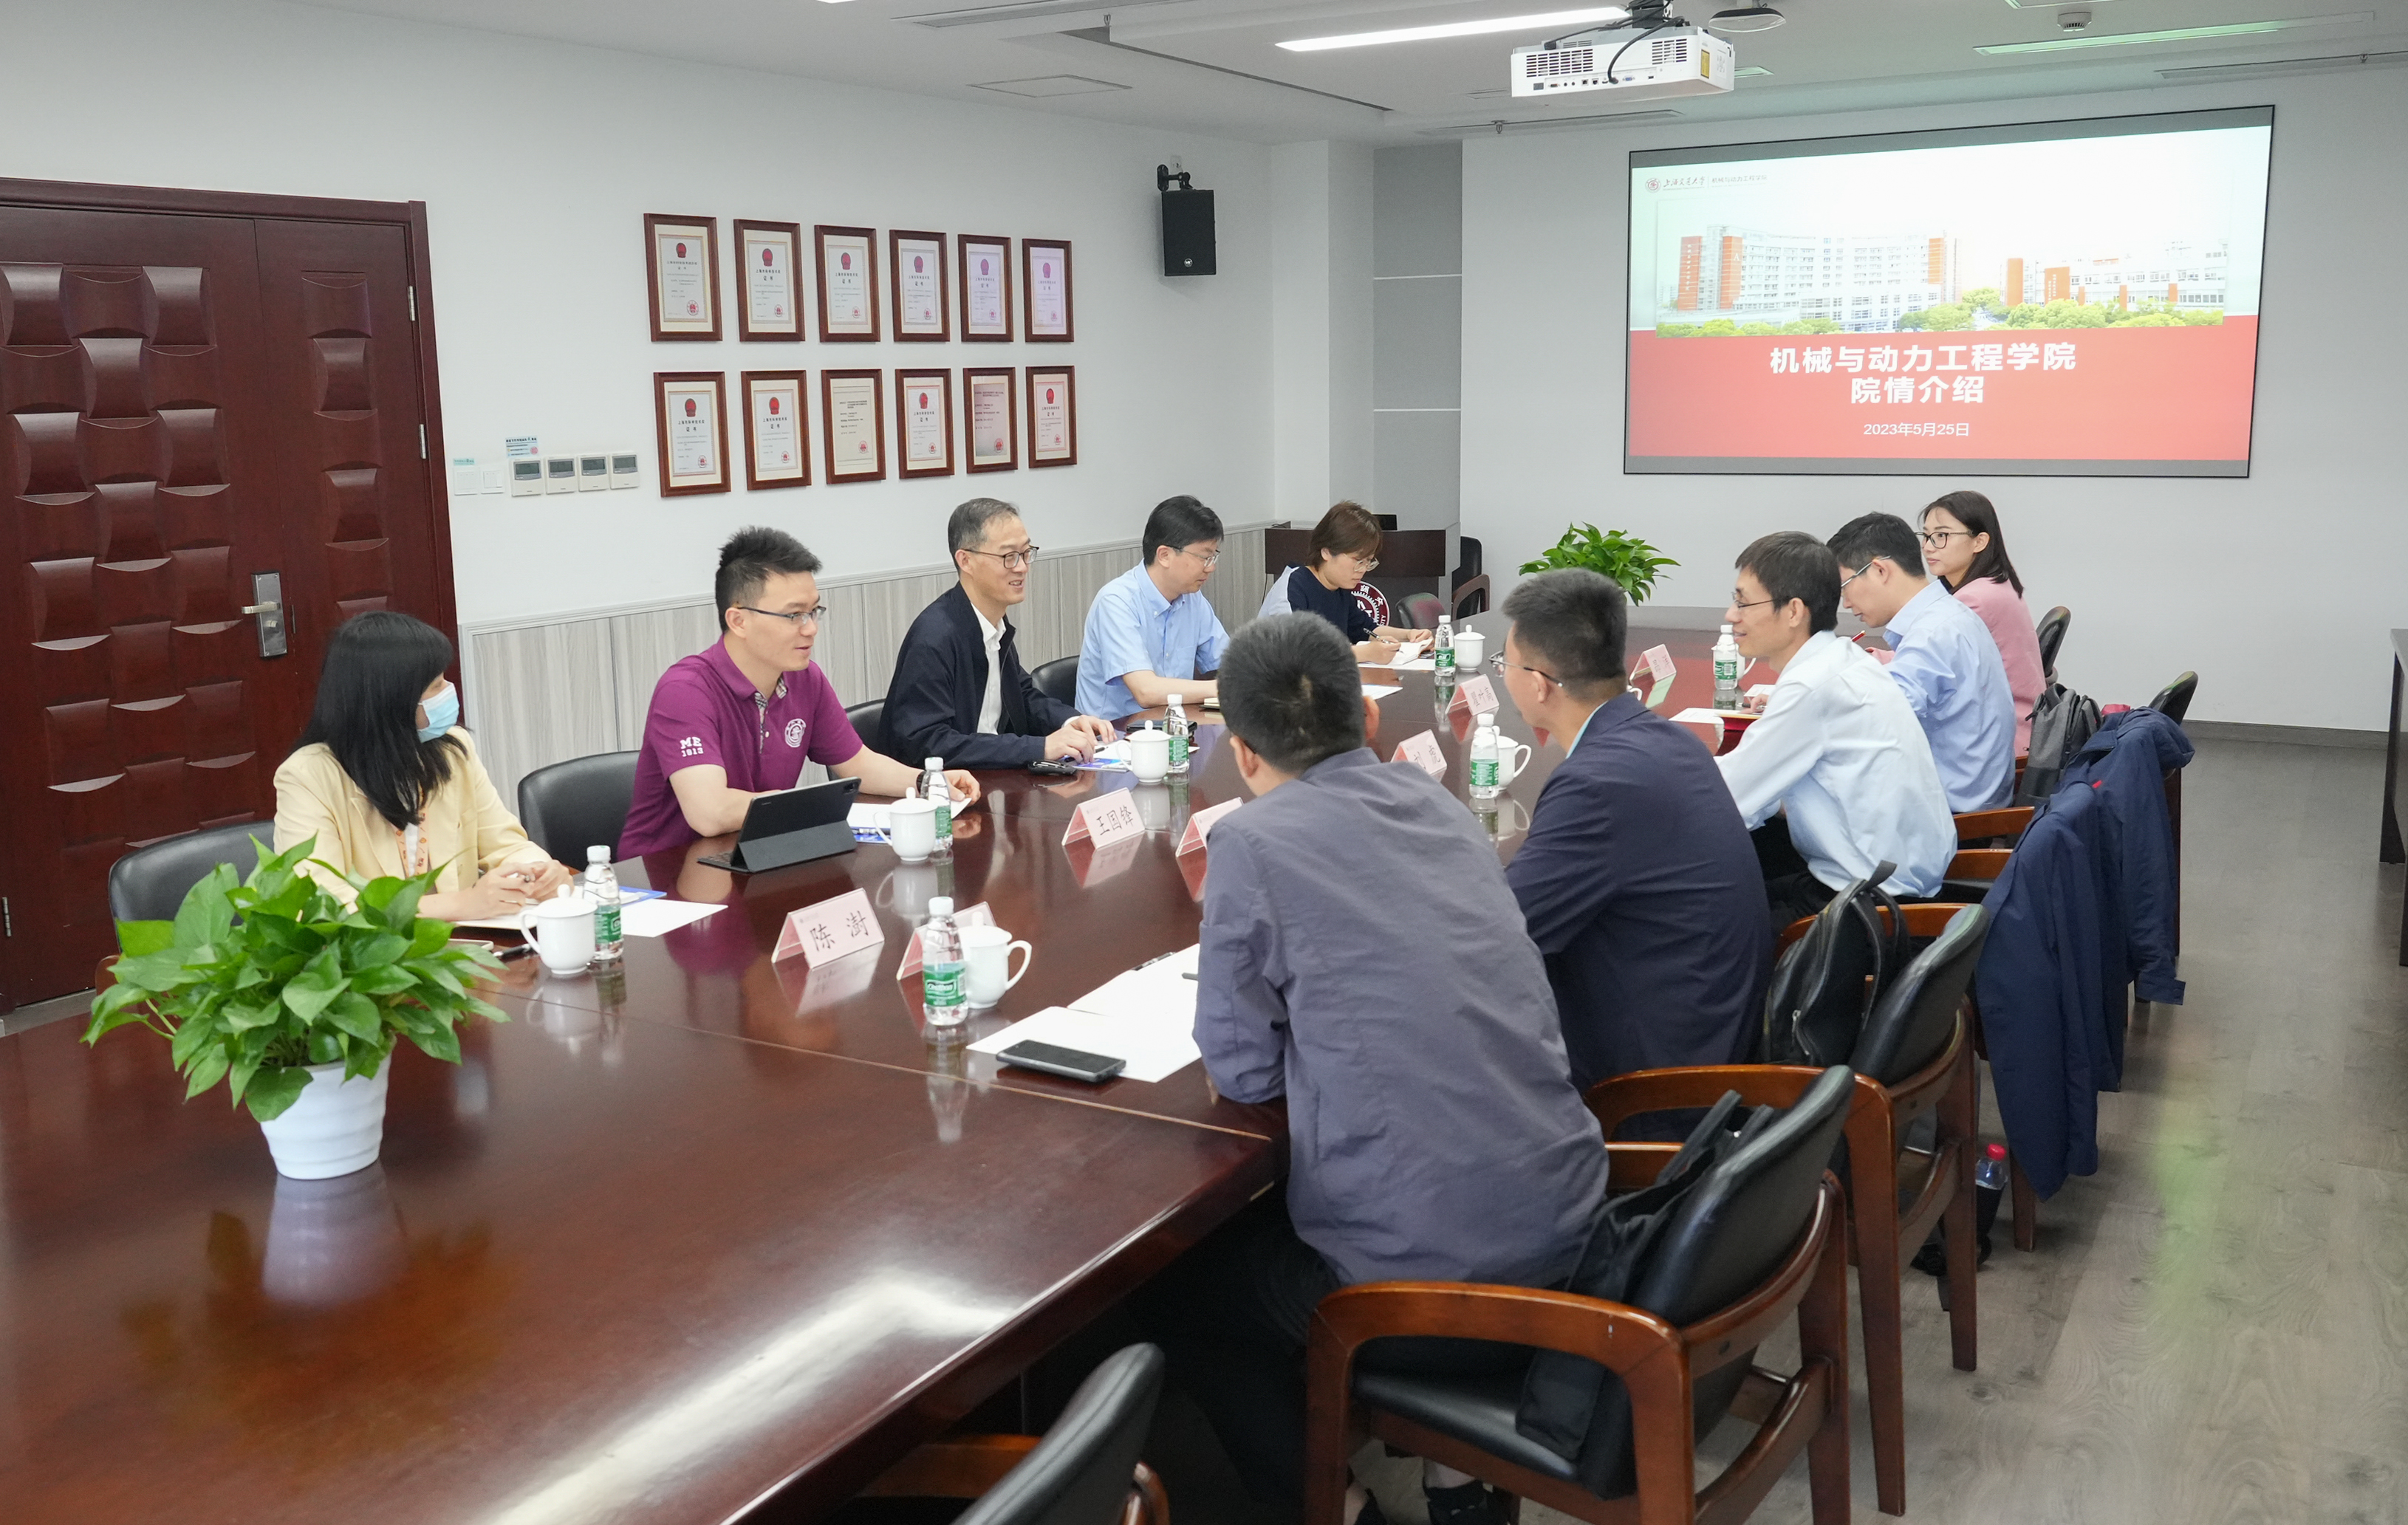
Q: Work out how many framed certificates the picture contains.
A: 12